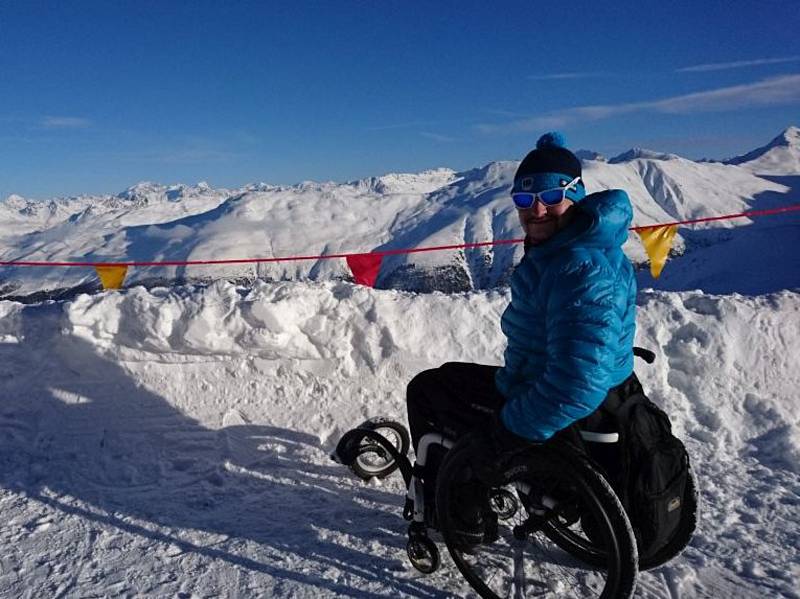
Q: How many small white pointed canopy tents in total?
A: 0